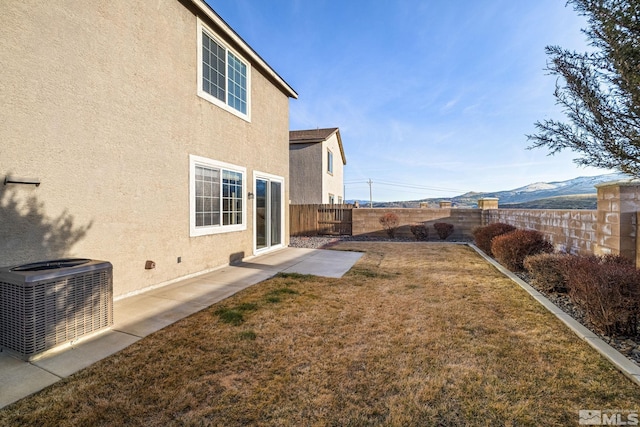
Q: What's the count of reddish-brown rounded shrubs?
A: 7